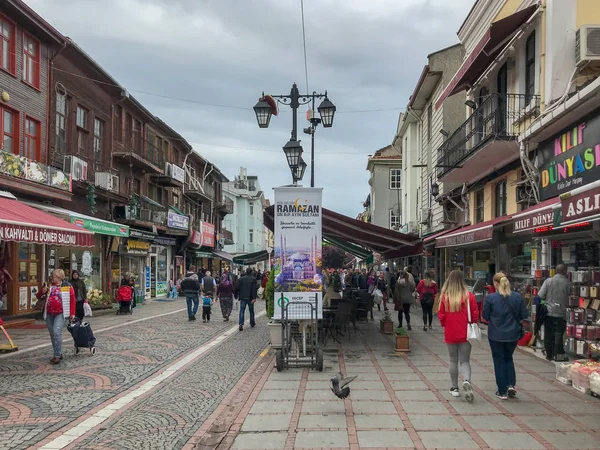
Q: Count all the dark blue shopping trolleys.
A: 1